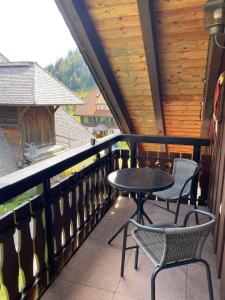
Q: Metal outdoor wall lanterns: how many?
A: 1